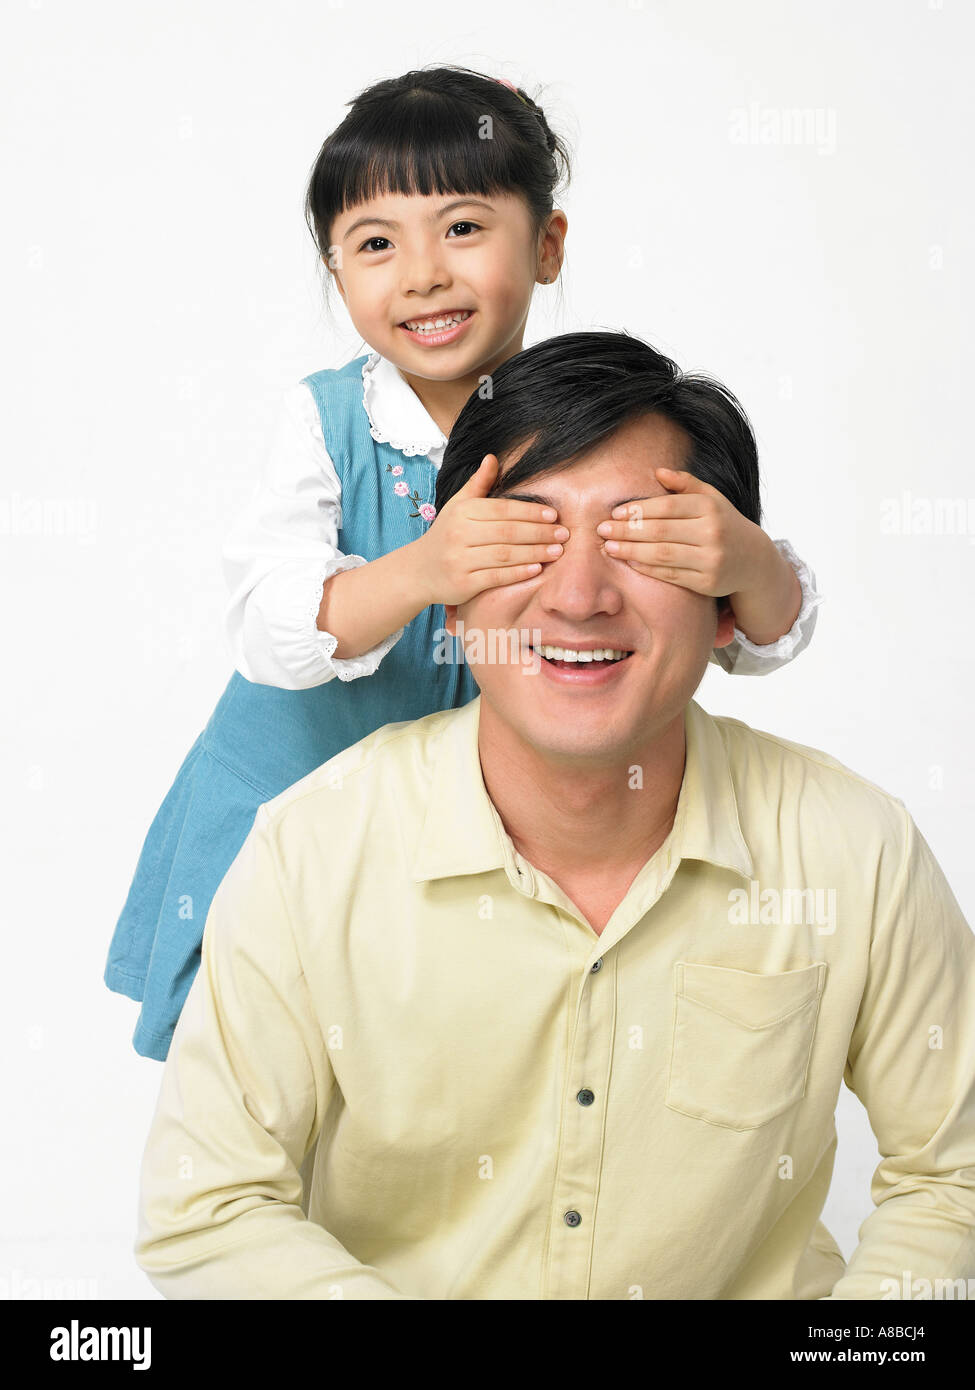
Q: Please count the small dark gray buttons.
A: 3